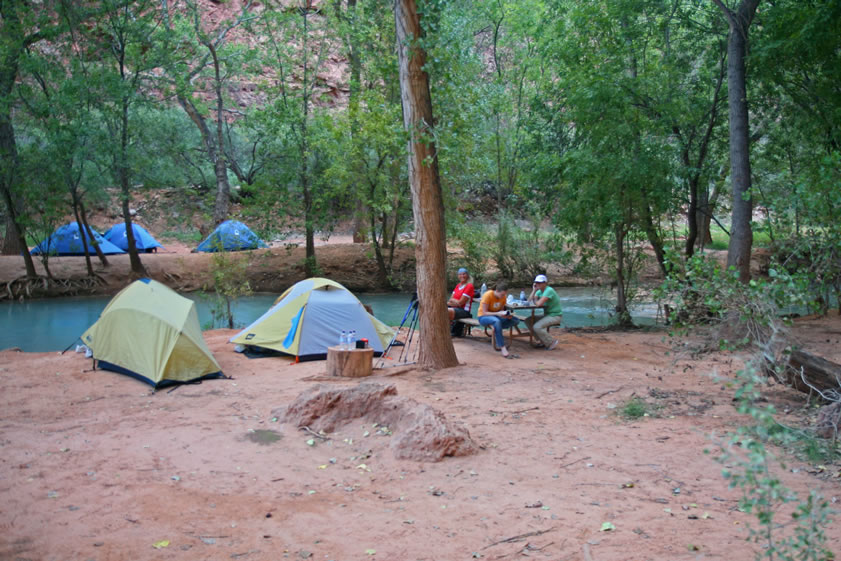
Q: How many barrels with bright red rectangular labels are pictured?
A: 0